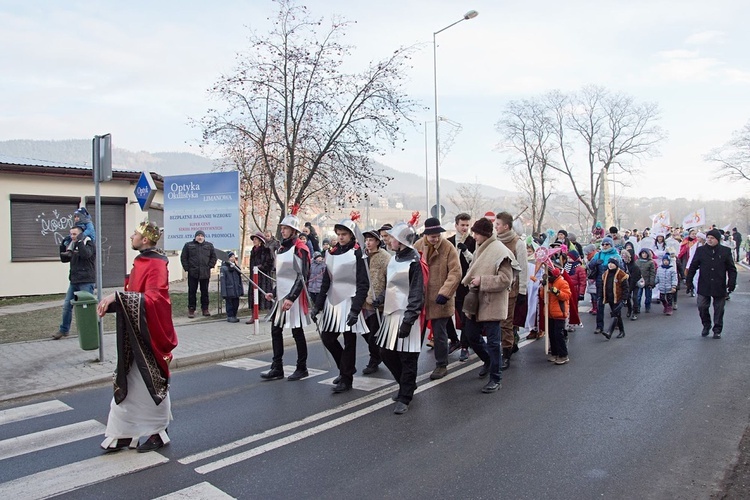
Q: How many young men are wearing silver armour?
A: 3